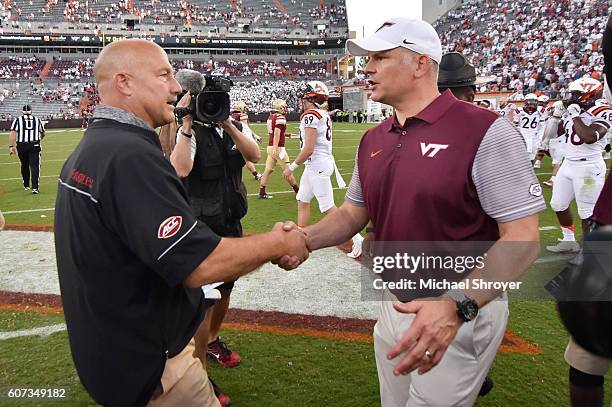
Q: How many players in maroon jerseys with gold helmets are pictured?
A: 2